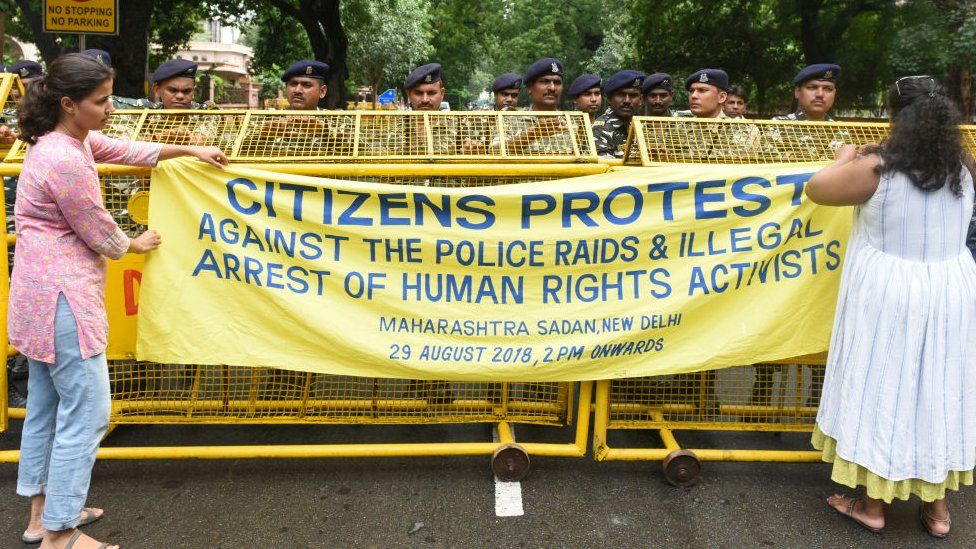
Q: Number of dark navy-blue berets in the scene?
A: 12